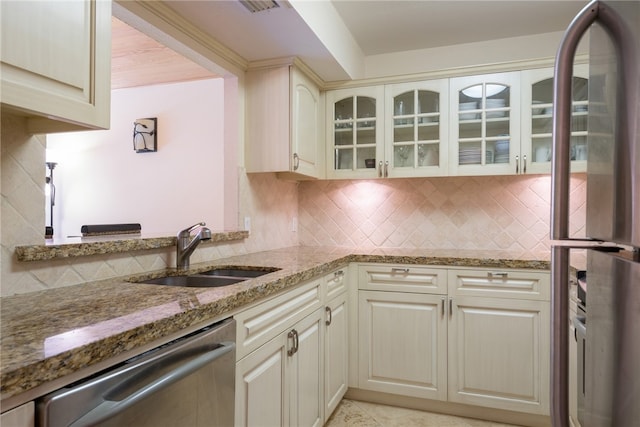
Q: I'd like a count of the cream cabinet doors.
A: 11